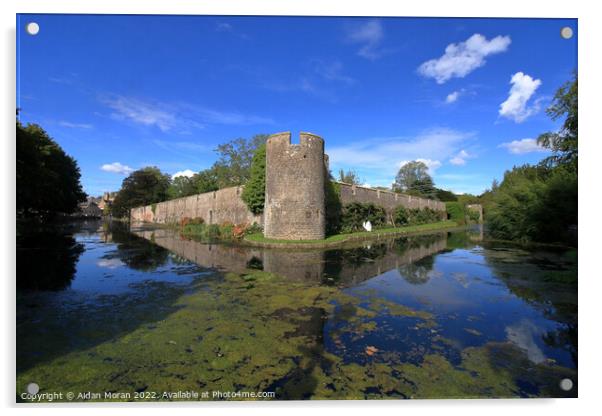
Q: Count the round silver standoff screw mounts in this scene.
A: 4